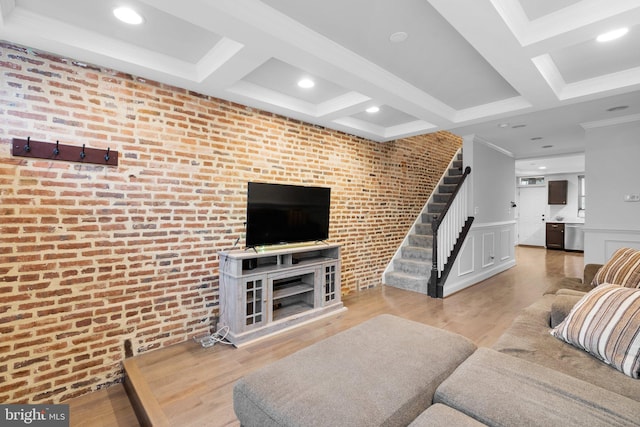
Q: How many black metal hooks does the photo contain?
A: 4